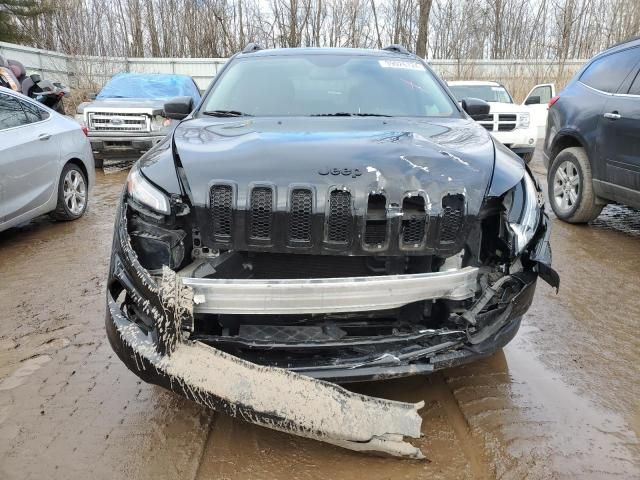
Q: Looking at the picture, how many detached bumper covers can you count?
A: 1